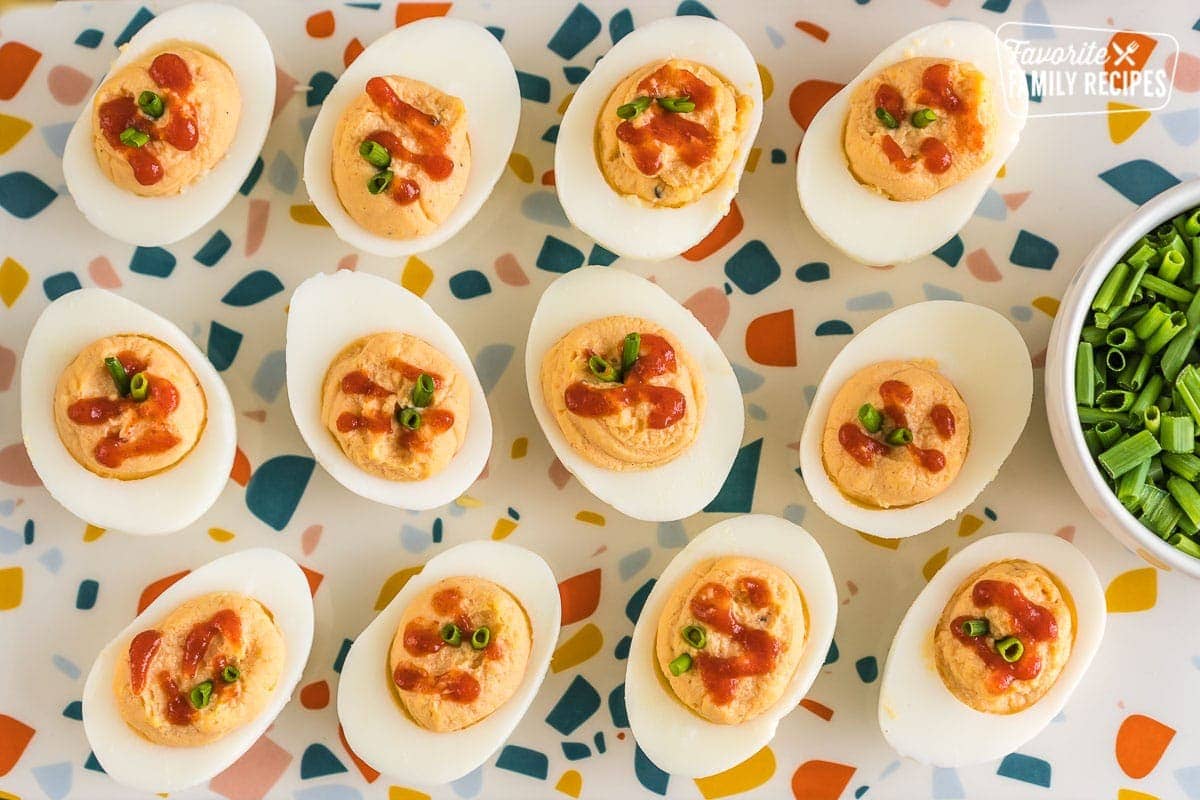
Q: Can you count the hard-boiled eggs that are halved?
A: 12